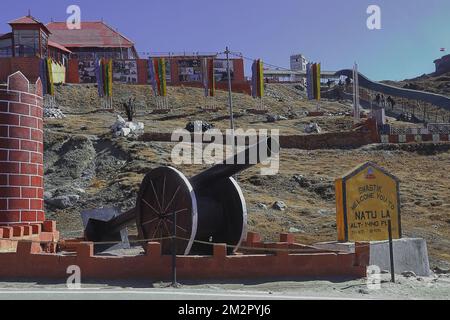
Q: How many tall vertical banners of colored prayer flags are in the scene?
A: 6